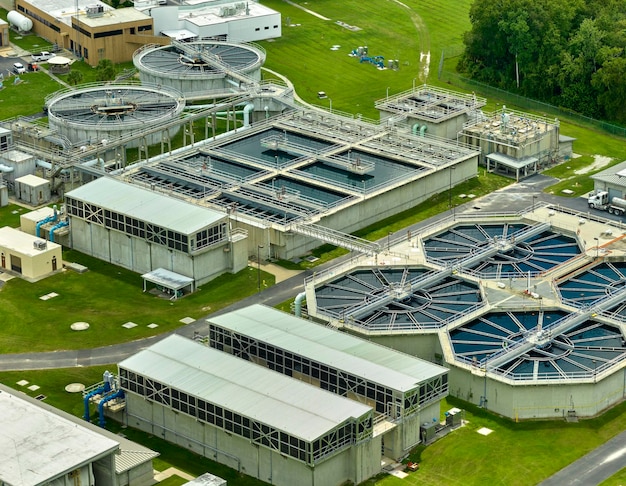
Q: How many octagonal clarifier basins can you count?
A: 4